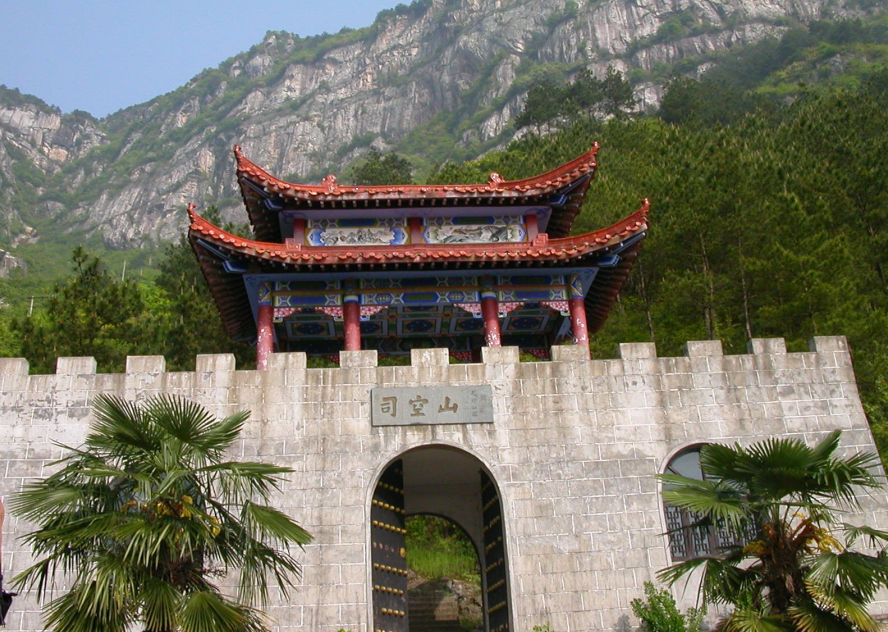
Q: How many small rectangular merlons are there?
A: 13